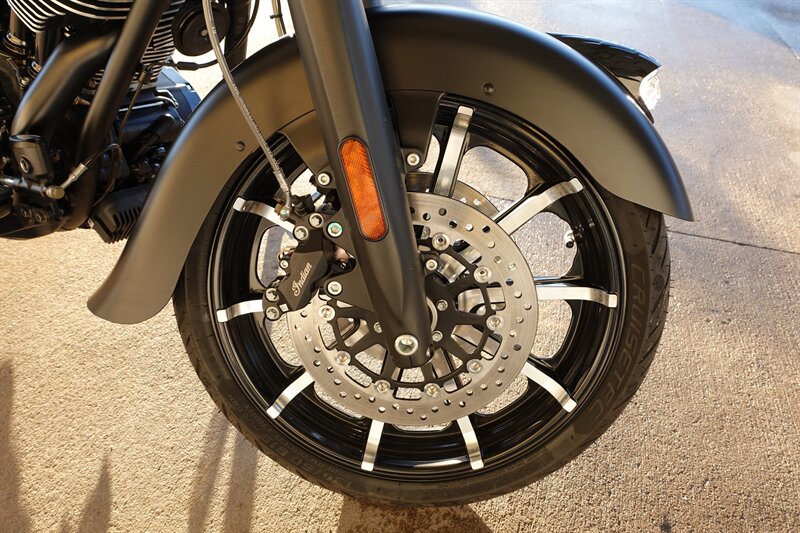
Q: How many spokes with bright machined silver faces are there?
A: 9